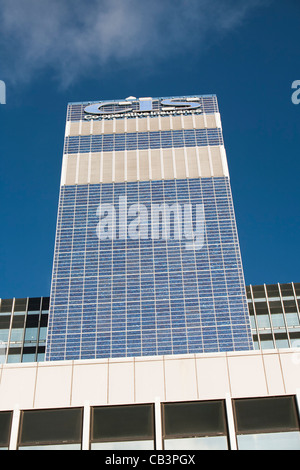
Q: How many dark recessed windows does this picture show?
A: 5